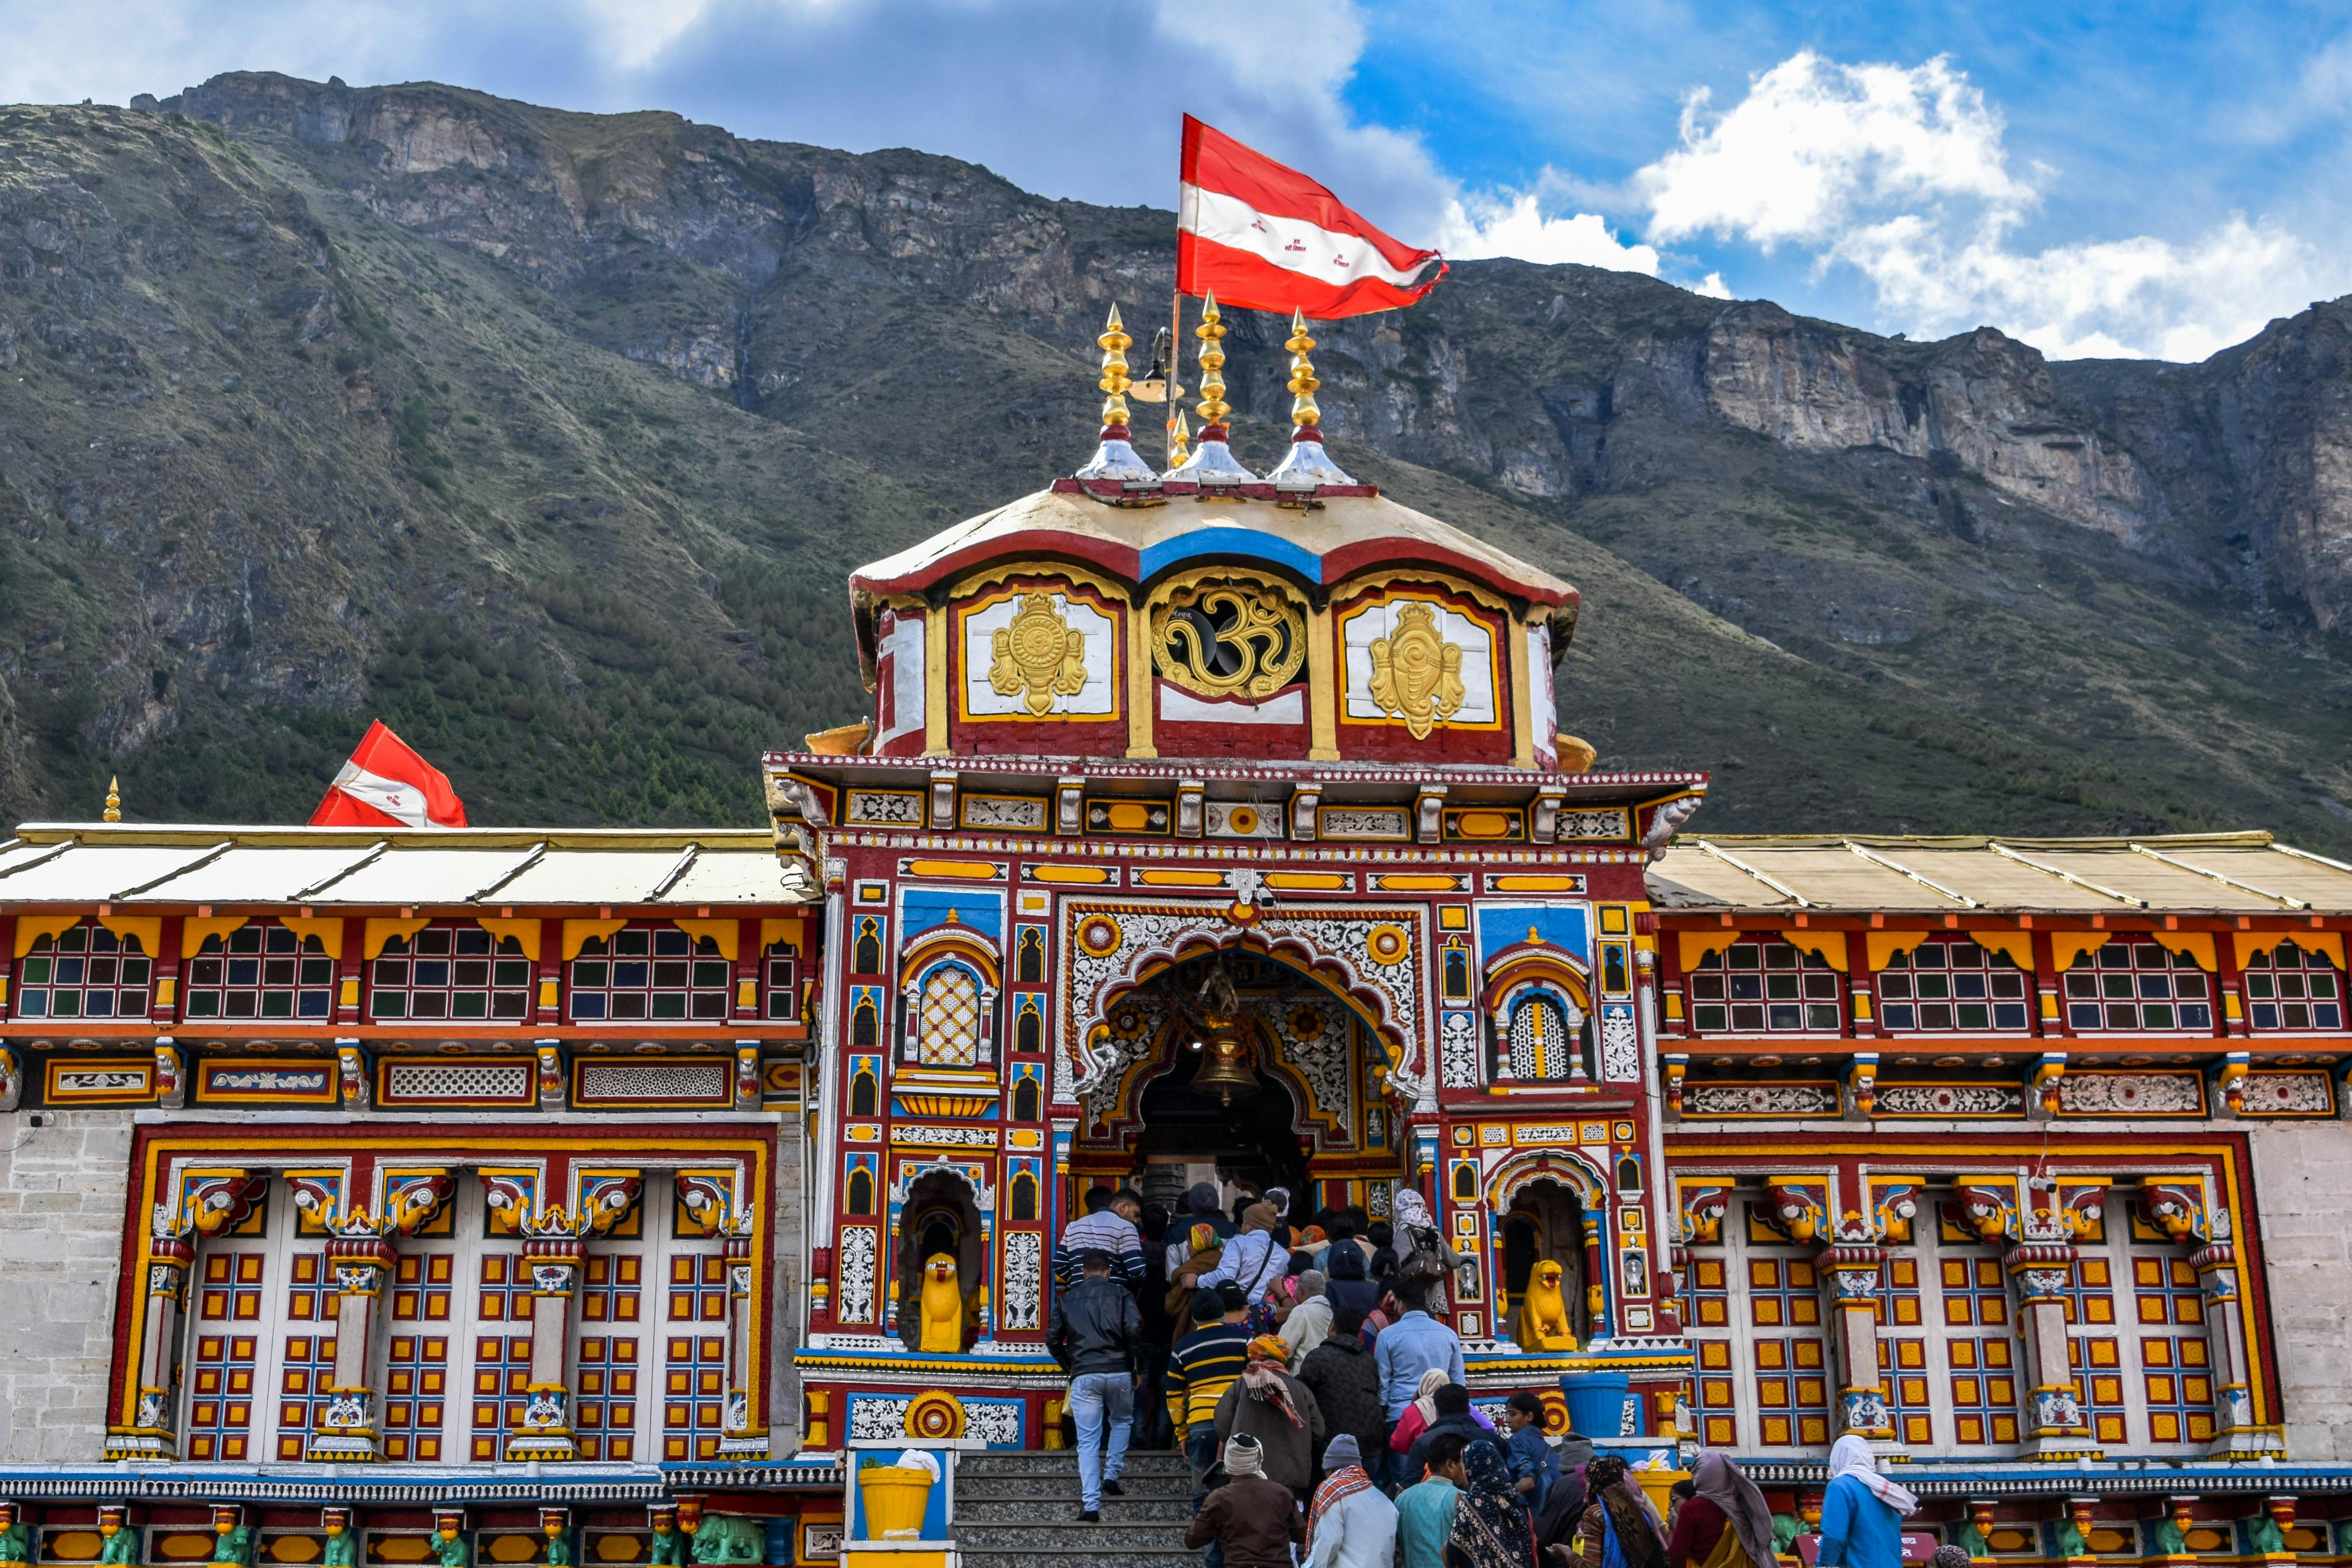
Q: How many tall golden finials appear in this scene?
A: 3